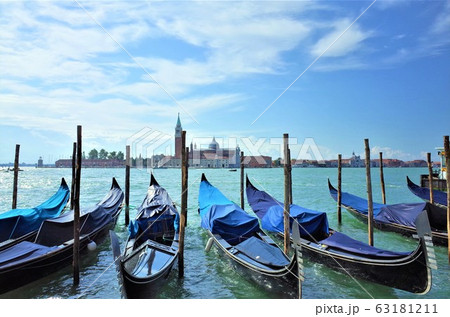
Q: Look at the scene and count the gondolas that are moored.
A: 7